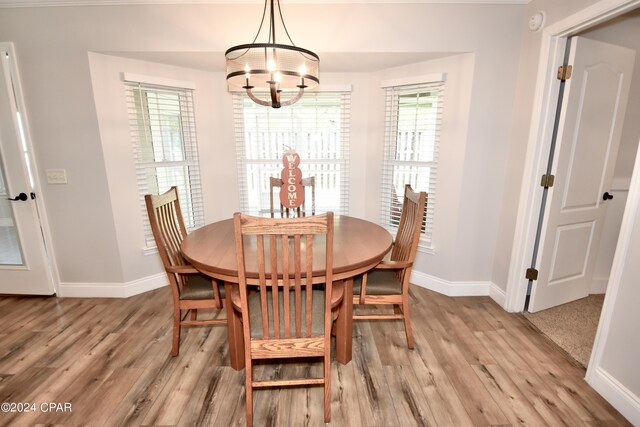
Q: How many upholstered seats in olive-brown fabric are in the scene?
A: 3